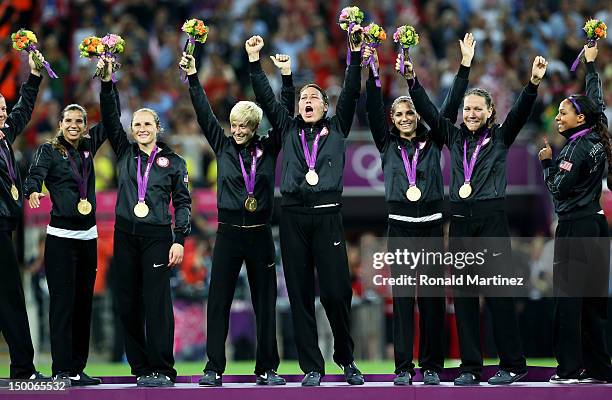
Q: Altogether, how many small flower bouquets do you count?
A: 8